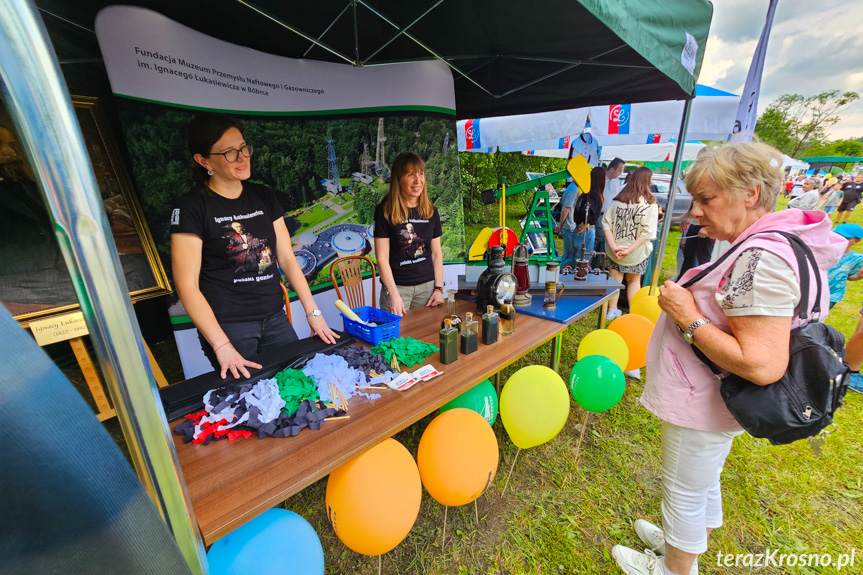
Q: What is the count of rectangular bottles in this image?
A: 3